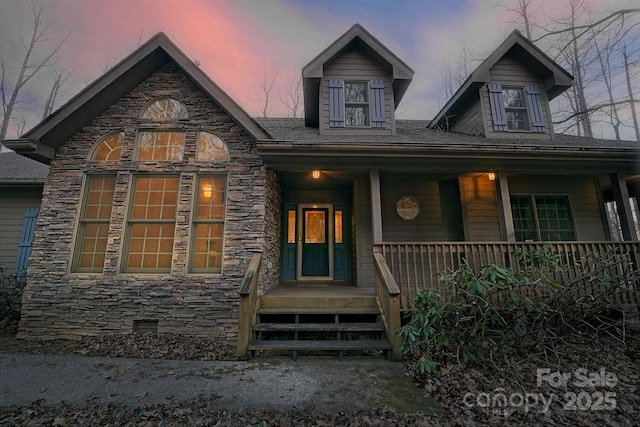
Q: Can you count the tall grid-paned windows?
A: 3